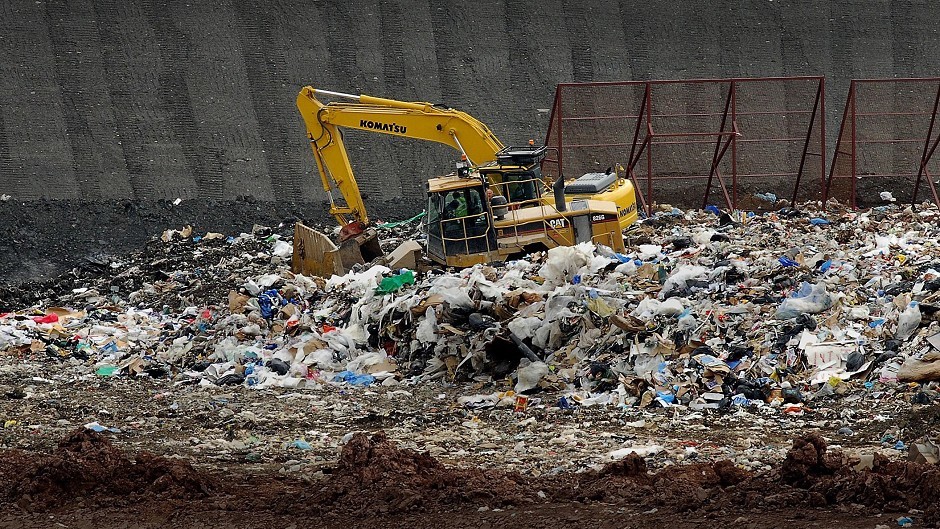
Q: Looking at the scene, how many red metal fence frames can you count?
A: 2